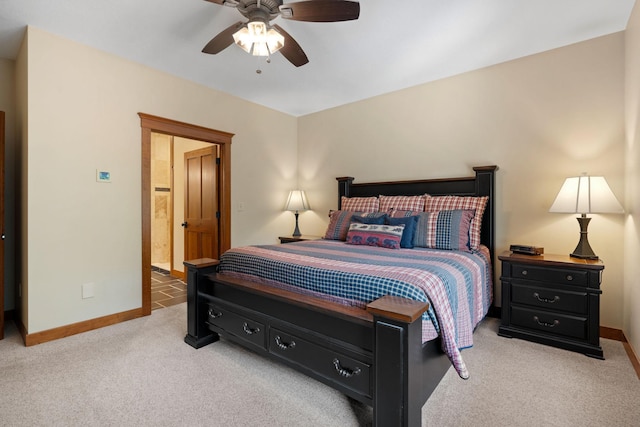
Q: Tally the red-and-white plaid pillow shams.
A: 3